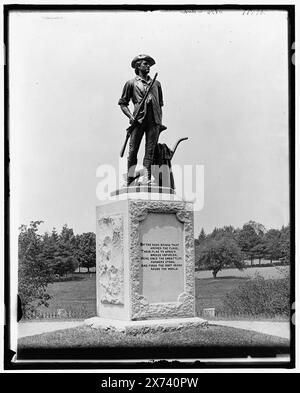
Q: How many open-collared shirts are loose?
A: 1